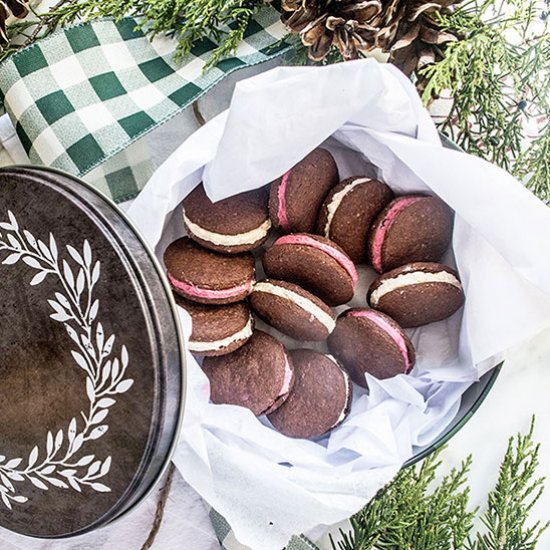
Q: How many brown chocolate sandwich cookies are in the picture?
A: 12